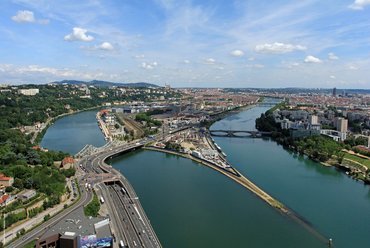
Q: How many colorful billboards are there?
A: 2